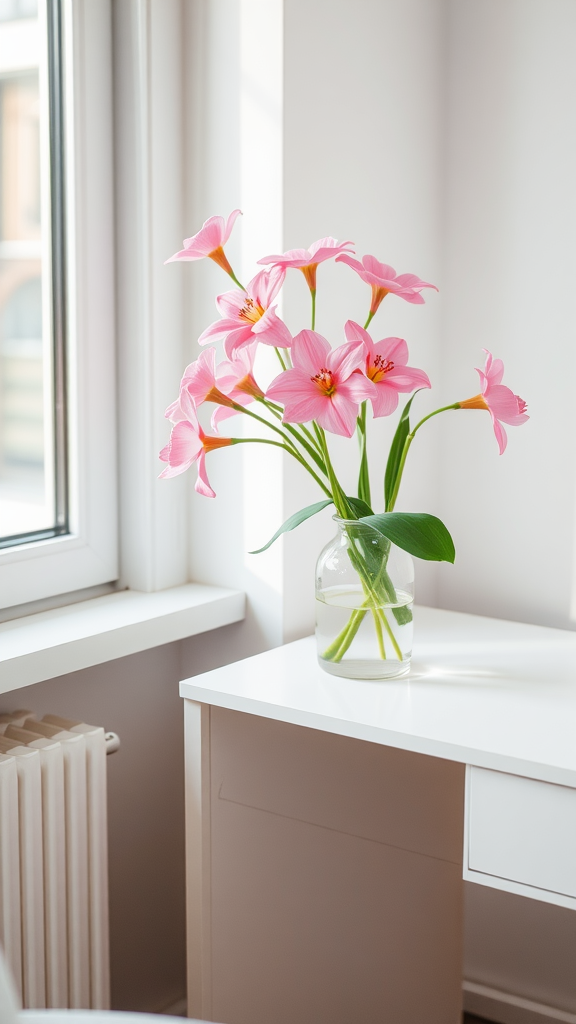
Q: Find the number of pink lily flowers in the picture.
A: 10